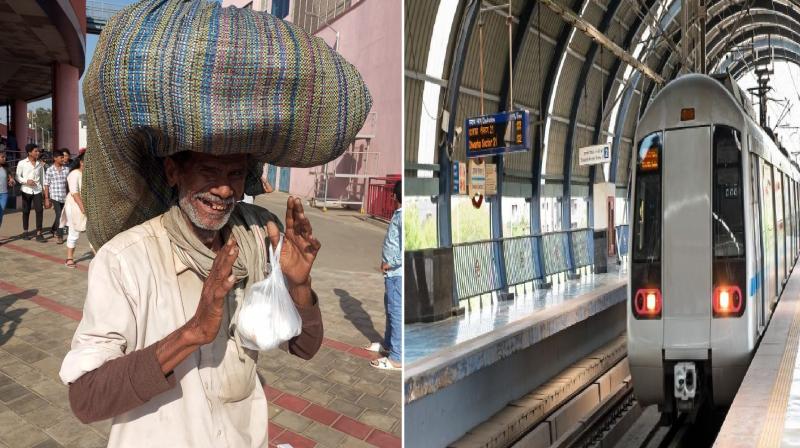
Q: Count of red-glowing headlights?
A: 2